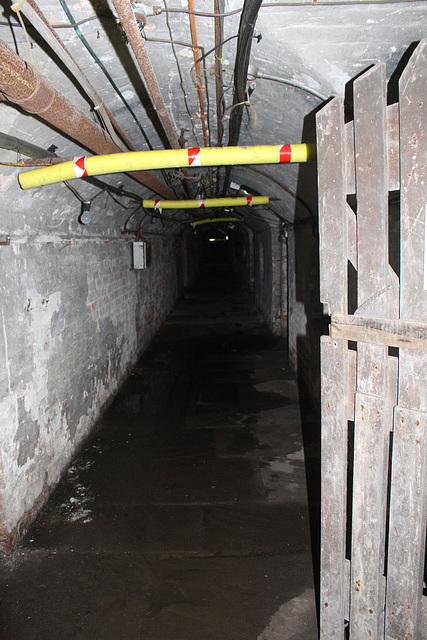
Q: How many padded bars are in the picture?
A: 3